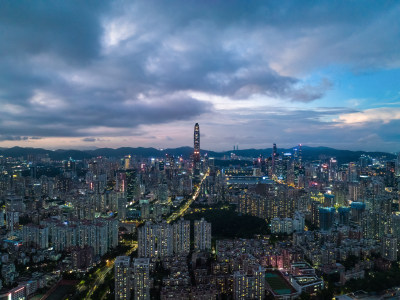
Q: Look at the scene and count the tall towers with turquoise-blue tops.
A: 4